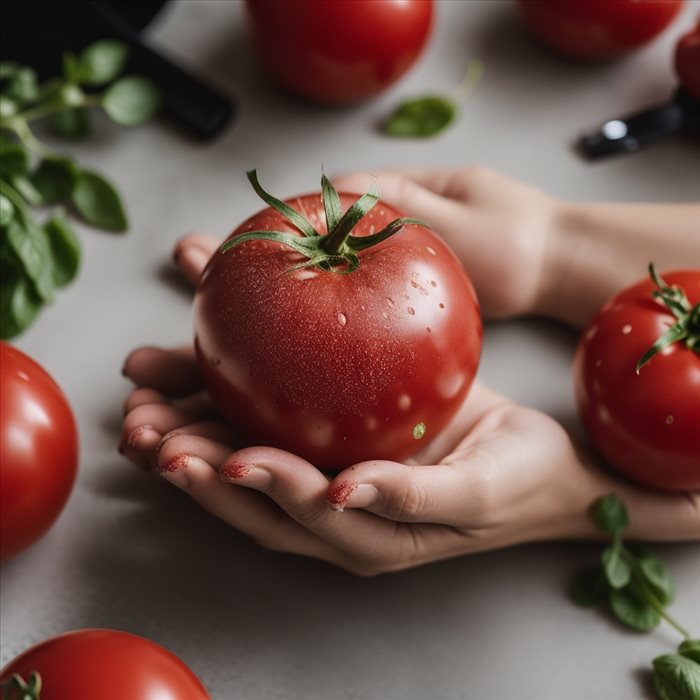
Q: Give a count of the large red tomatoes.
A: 6